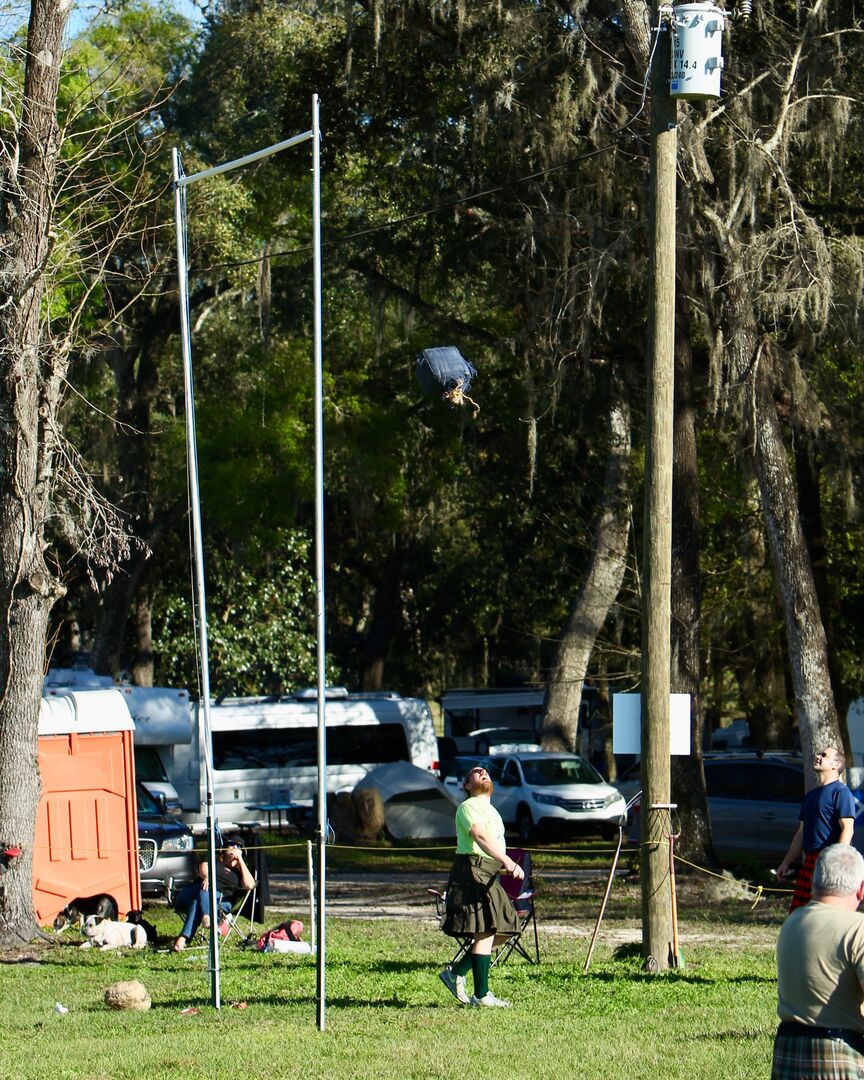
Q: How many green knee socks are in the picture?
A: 2